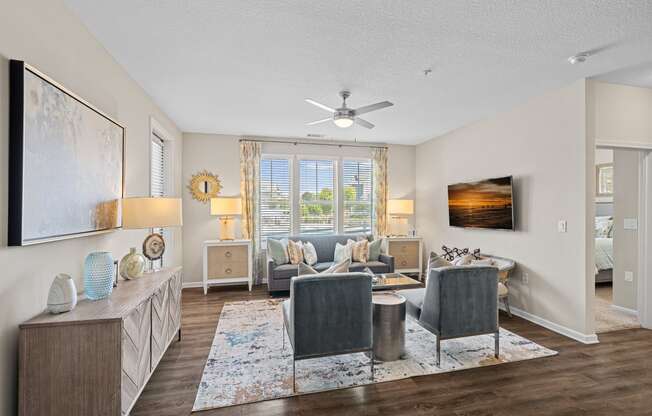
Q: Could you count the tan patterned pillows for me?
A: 2